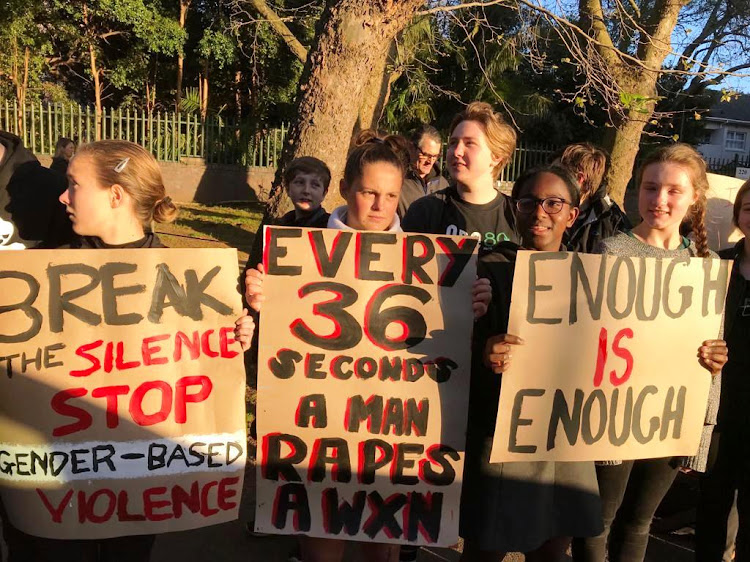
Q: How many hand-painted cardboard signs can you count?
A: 3